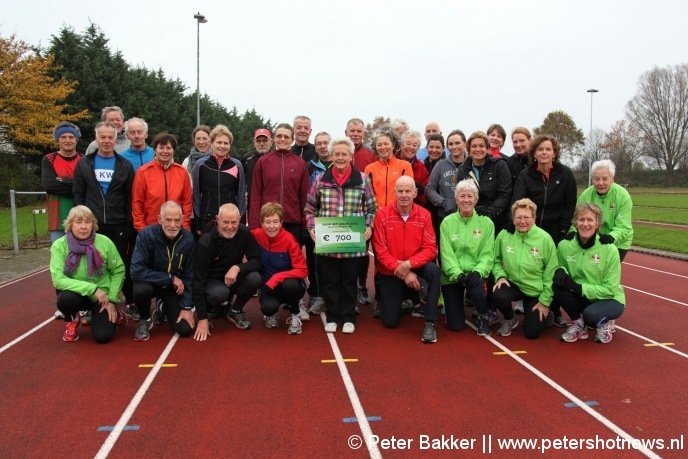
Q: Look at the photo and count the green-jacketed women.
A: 5